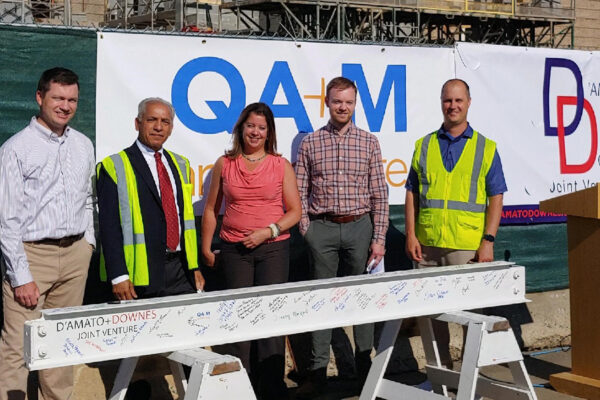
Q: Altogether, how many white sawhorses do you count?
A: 2